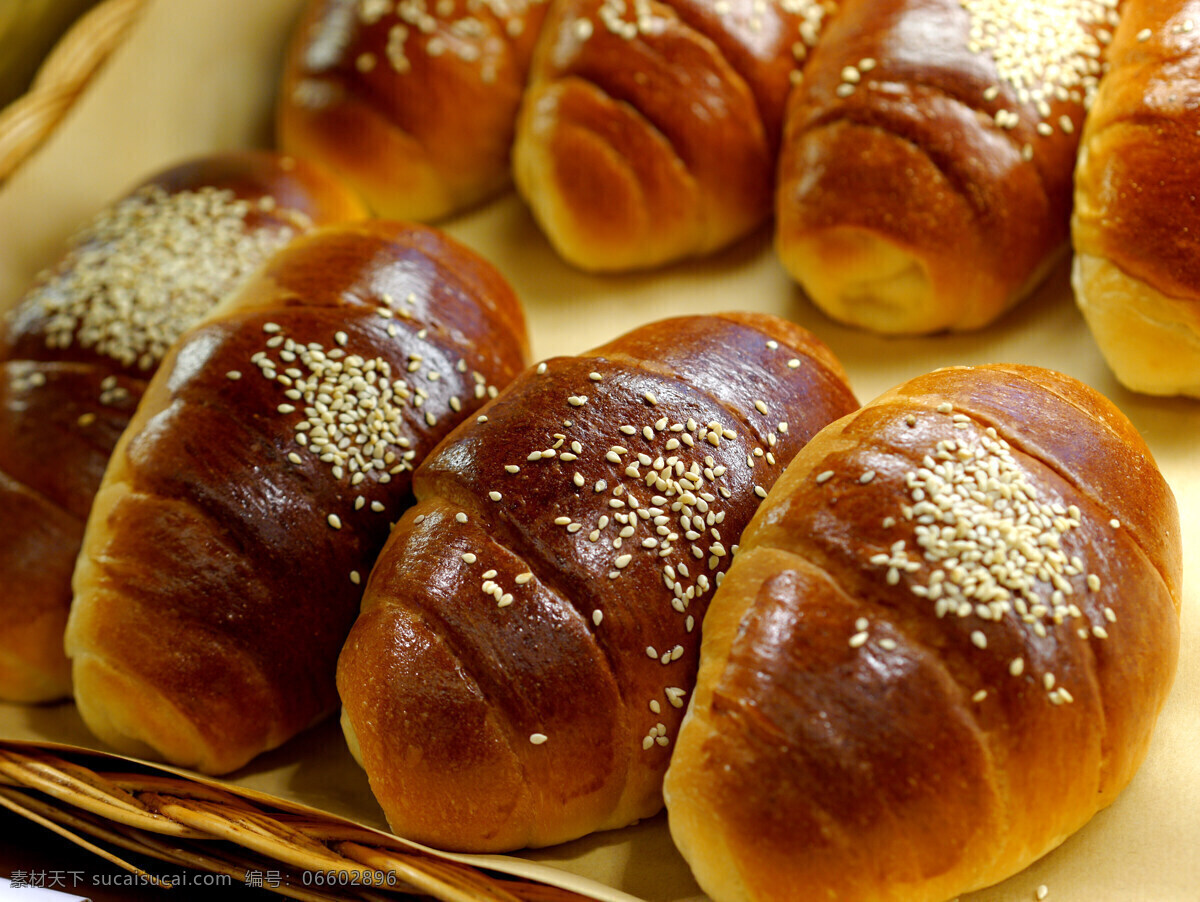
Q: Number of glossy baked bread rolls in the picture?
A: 8